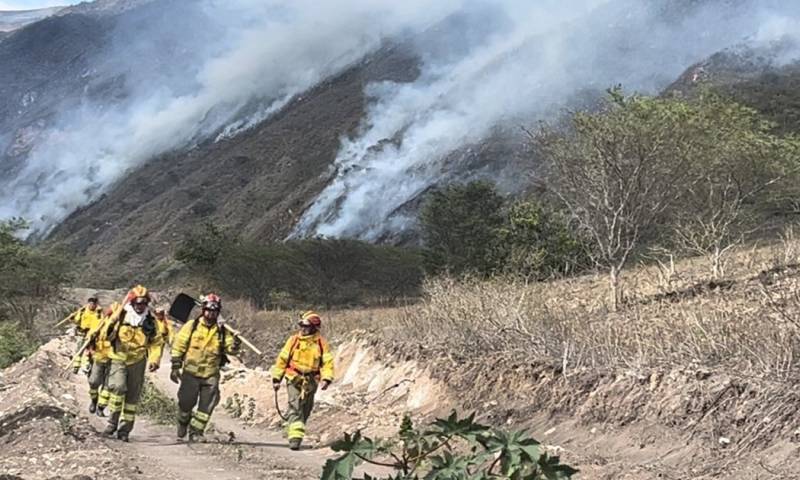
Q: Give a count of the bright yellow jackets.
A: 6